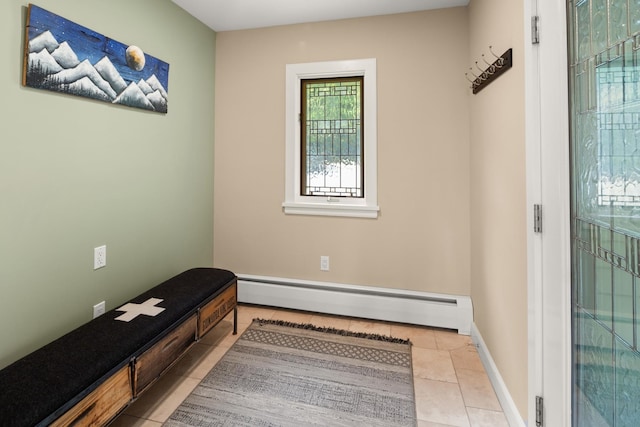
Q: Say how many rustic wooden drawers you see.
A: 3